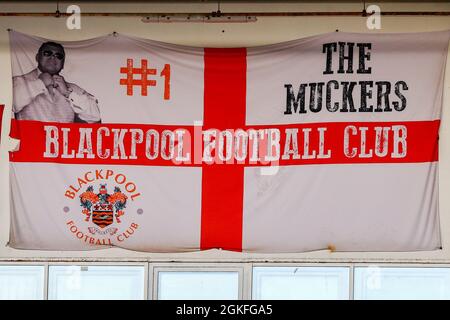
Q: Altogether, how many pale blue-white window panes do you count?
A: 5